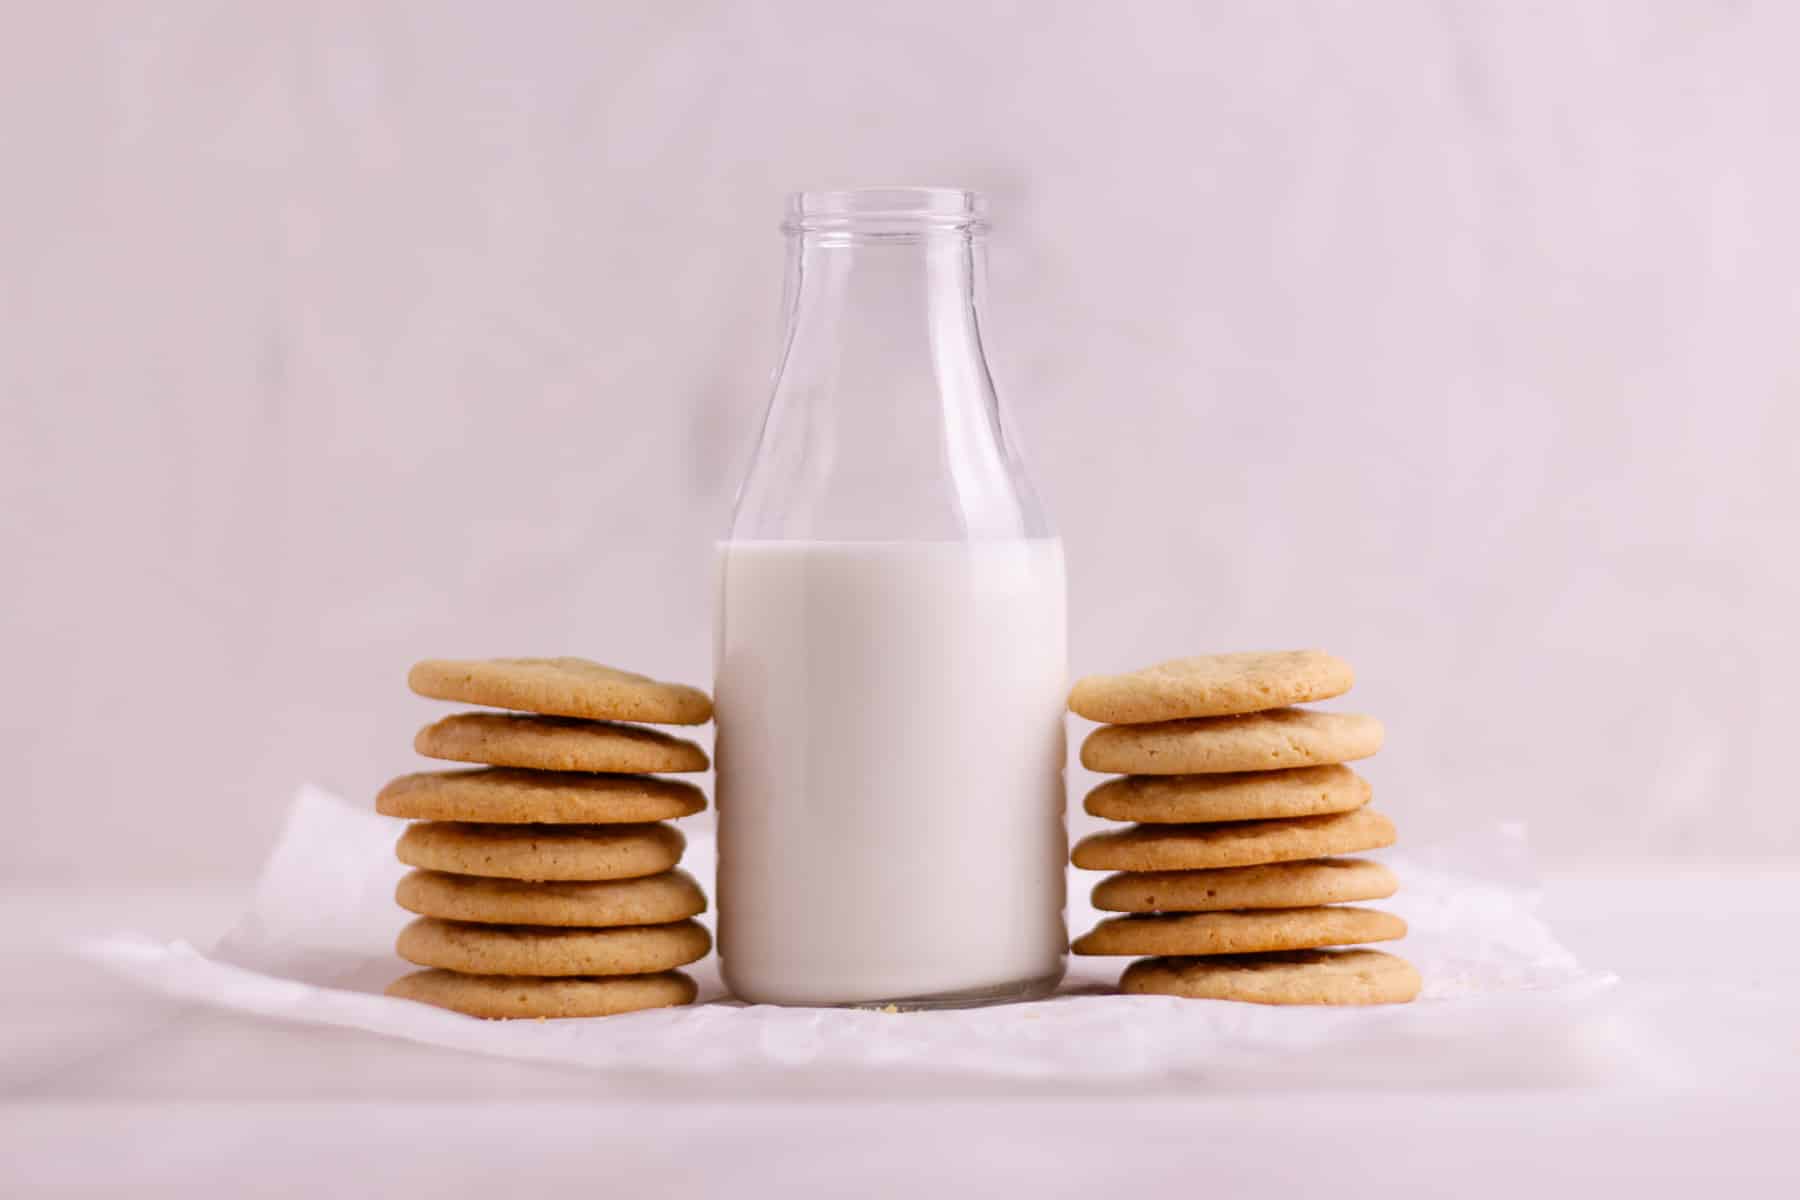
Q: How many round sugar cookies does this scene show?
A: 14